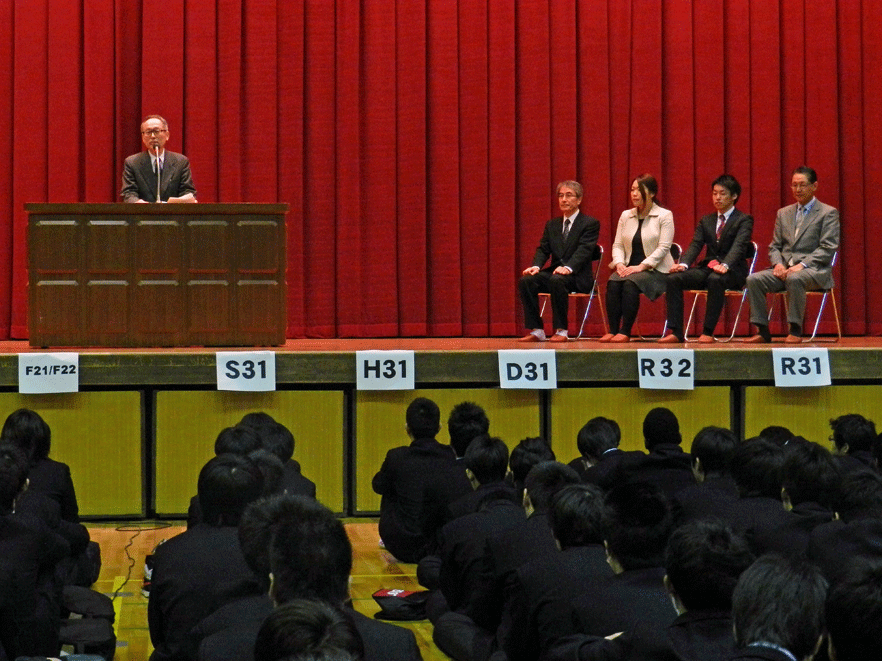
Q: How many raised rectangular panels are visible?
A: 10